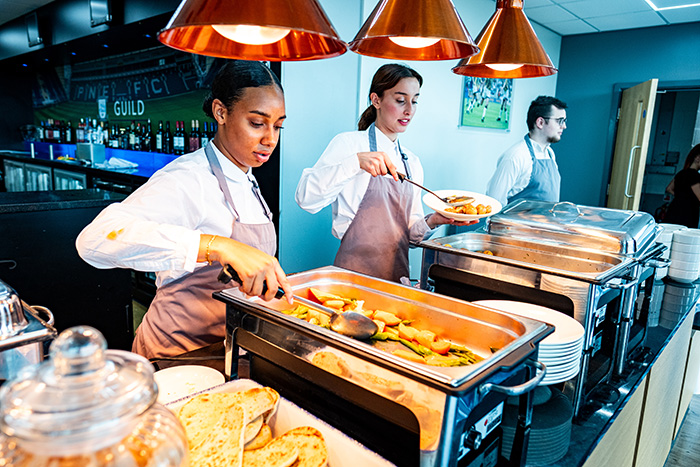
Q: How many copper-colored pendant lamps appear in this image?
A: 3